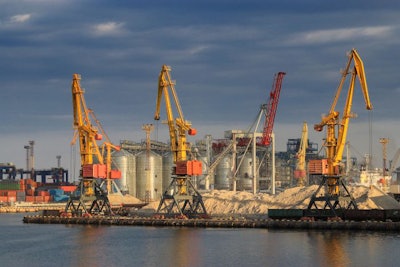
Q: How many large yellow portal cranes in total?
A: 3